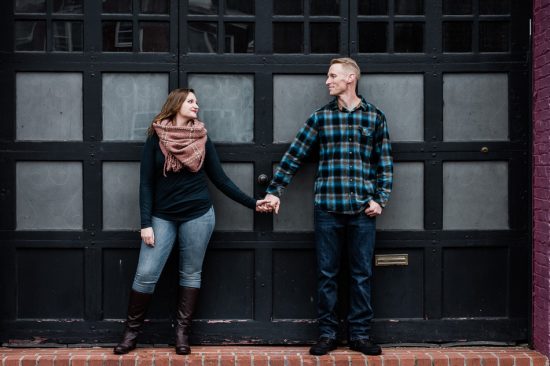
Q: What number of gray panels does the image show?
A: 12